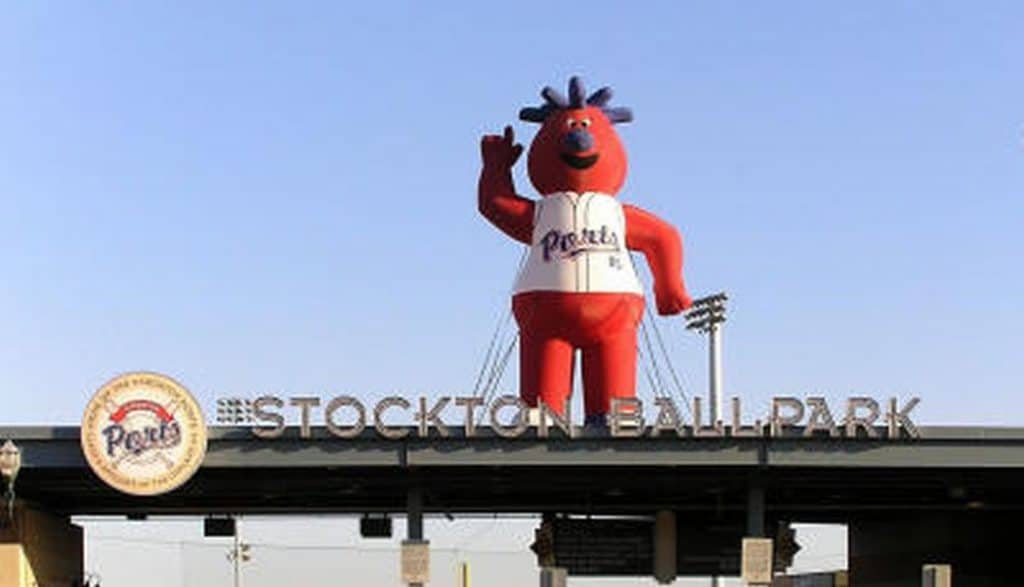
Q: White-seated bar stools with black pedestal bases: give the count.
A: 0